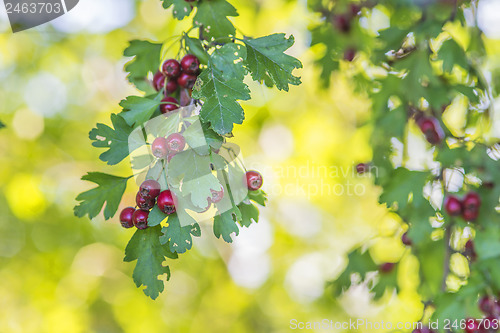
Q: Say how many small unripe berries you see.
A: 0